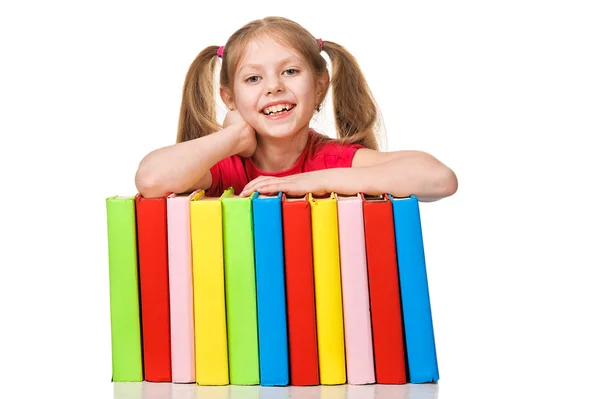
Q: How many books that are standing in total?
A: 11